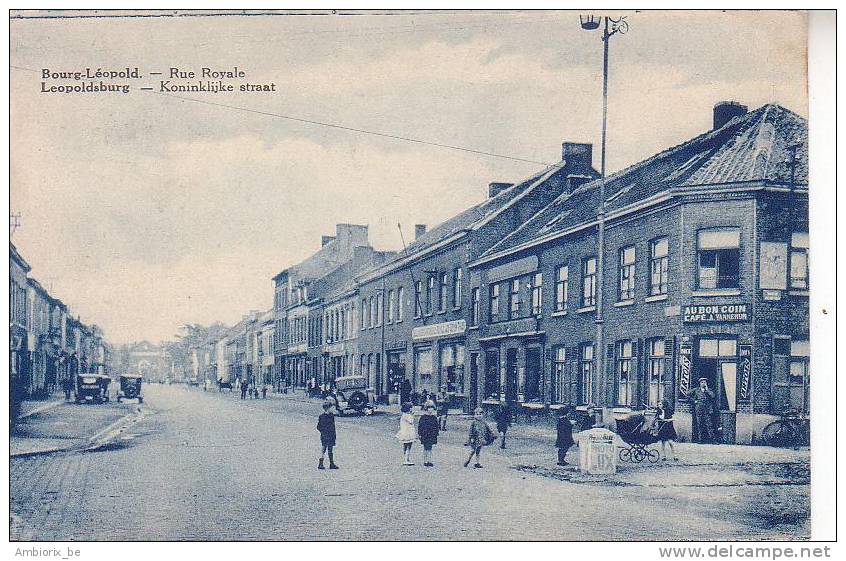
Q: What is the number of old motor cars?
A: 3